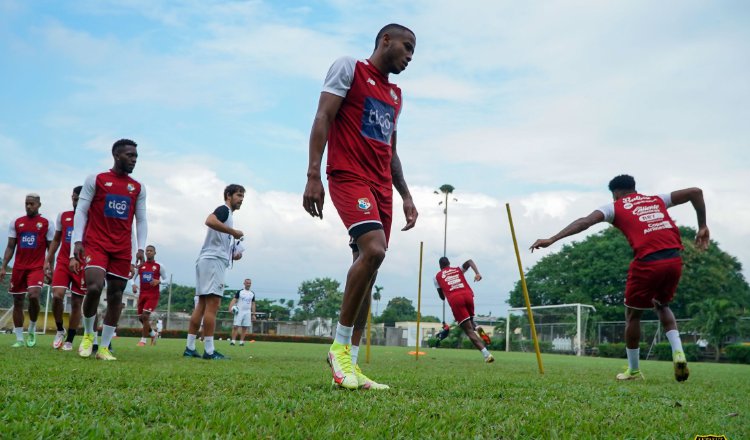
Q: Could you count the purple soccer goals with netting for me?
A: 0